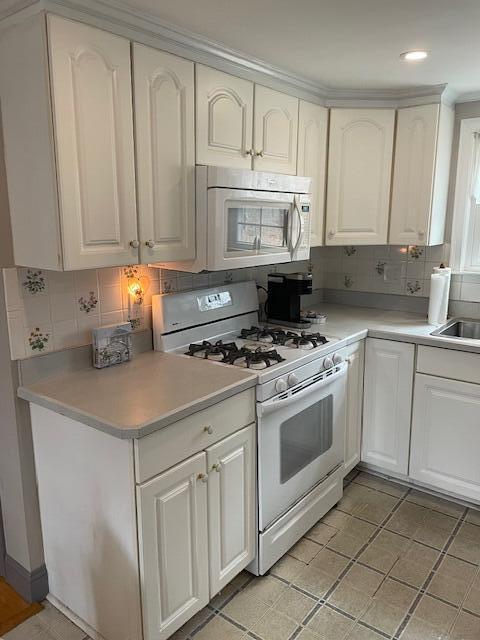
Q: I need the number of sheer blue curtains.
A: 0